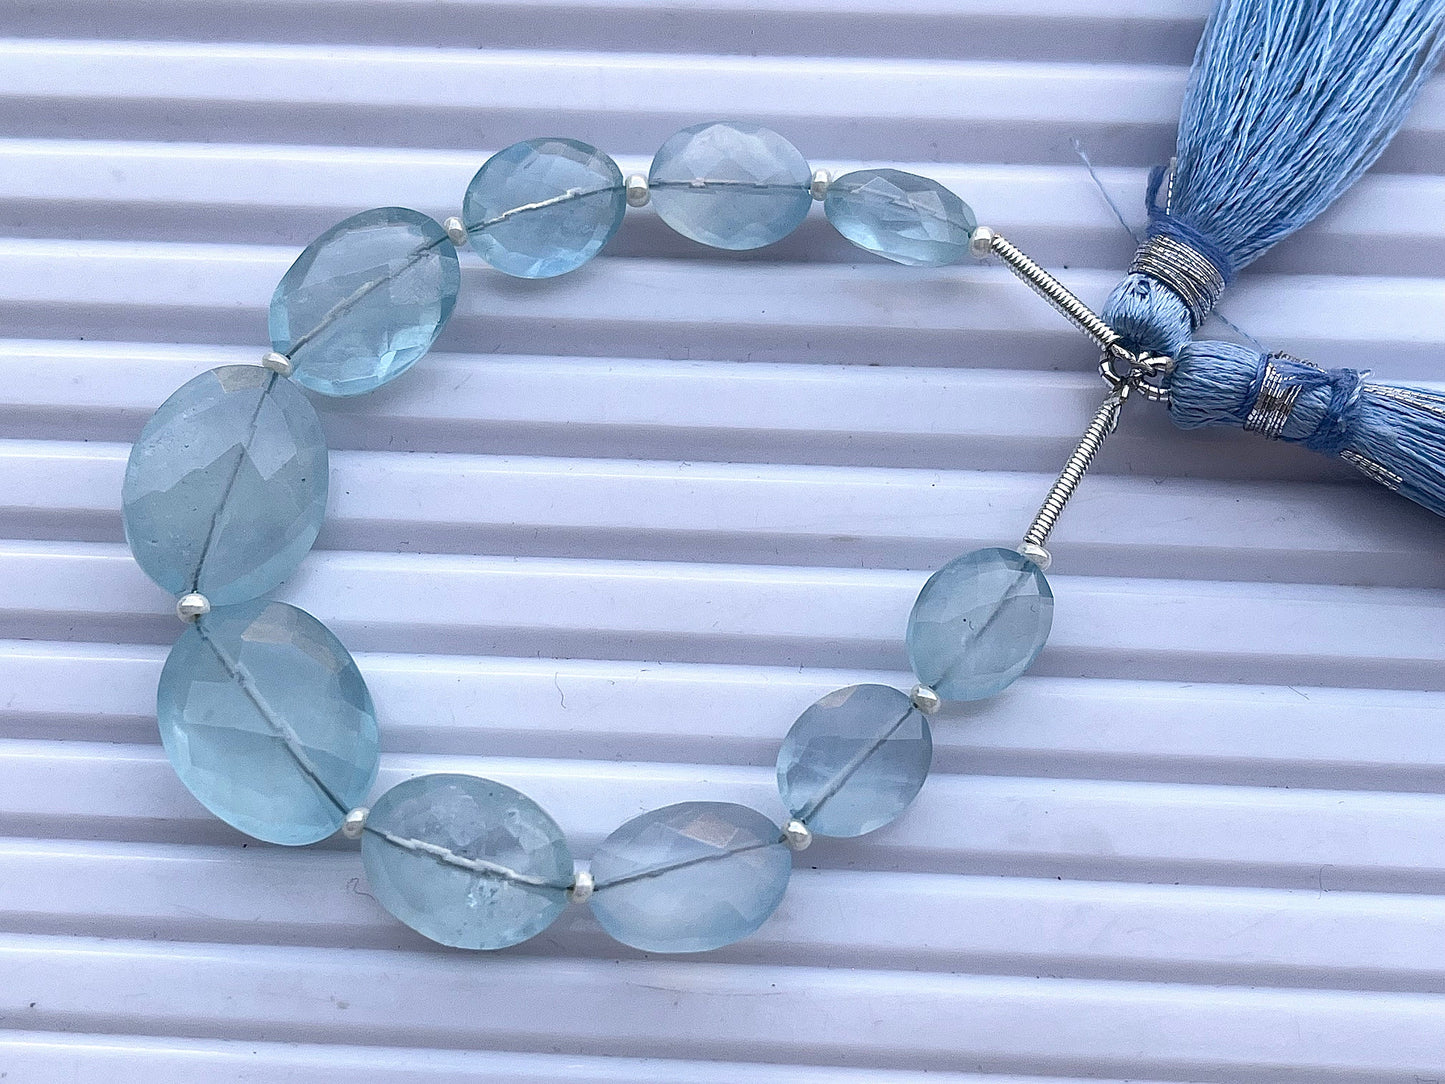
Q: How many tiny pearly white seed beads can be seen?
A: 11